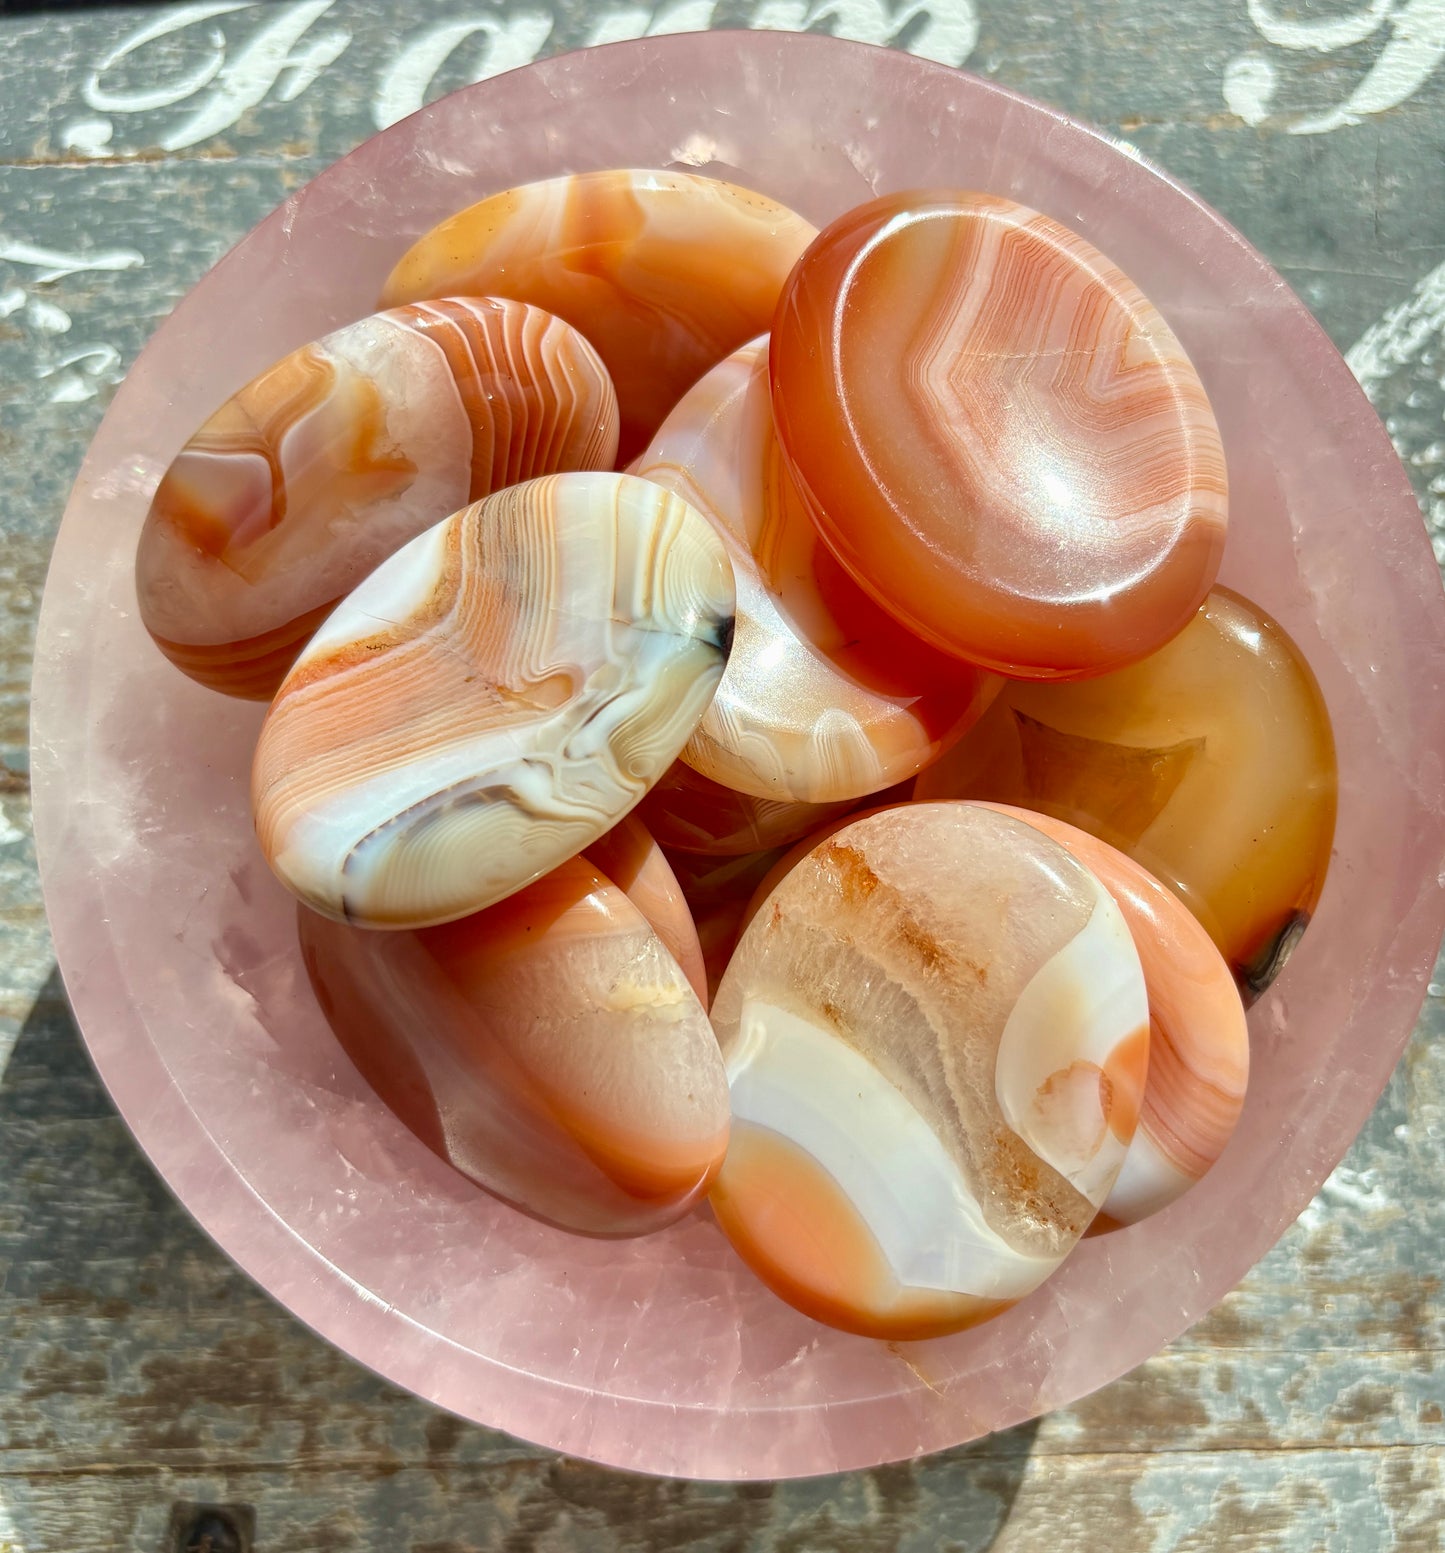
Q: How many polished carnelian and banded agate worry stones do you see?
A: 11